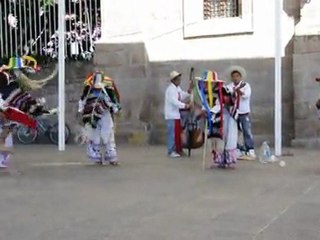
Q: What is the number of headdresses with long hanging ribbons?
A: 3